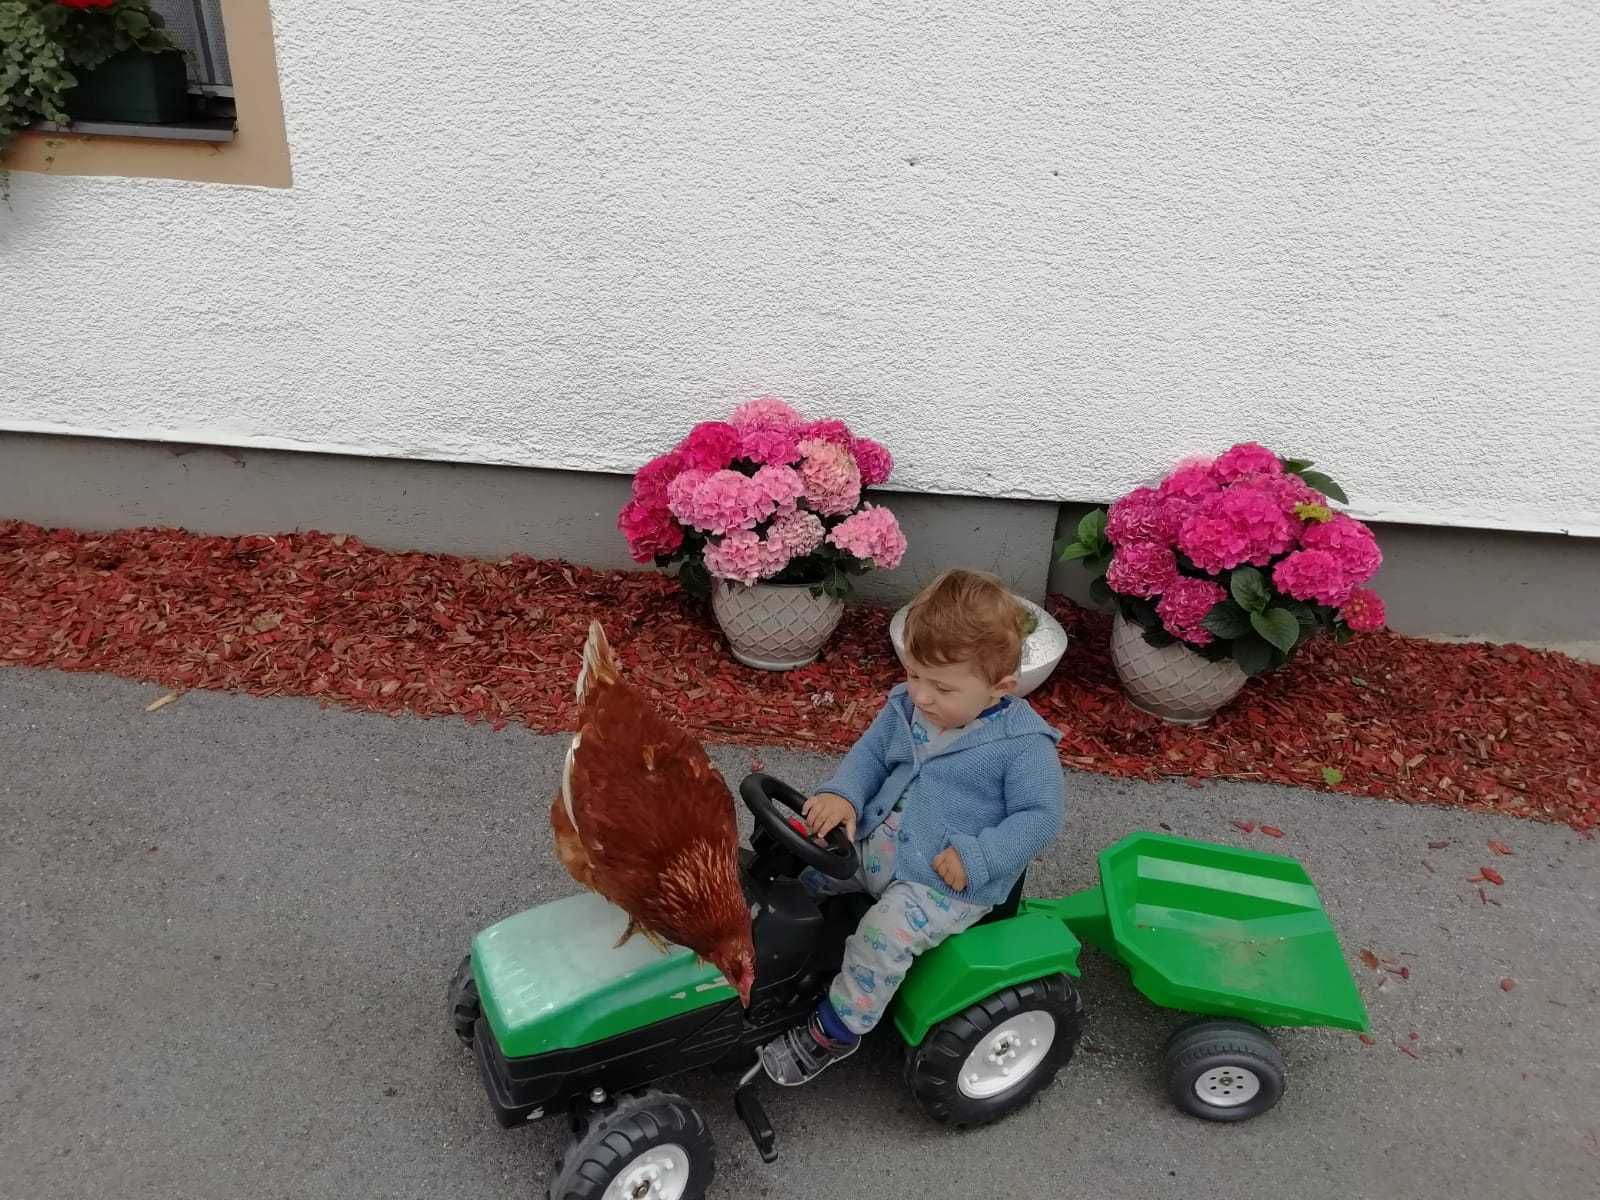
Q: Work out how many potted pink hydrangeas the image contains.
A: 2